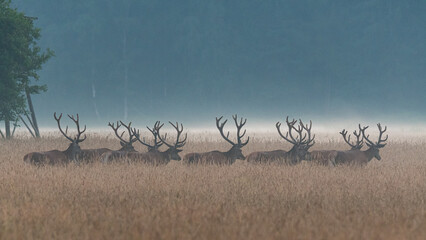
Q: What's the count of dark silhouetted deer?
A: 9